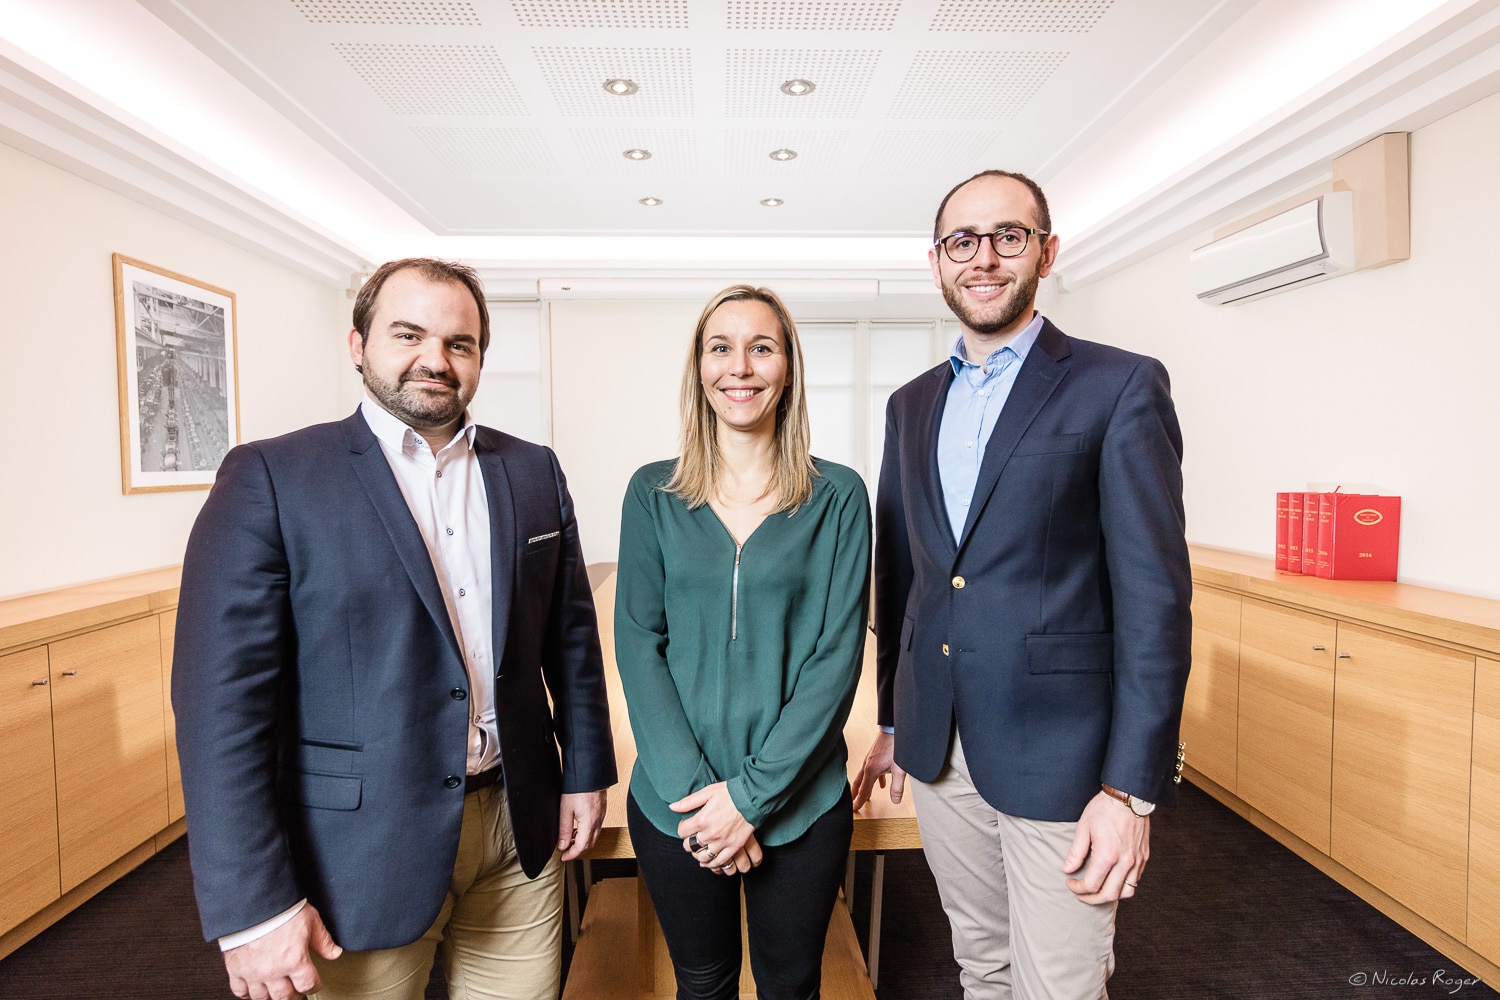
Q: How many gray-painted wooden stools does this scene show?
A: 0